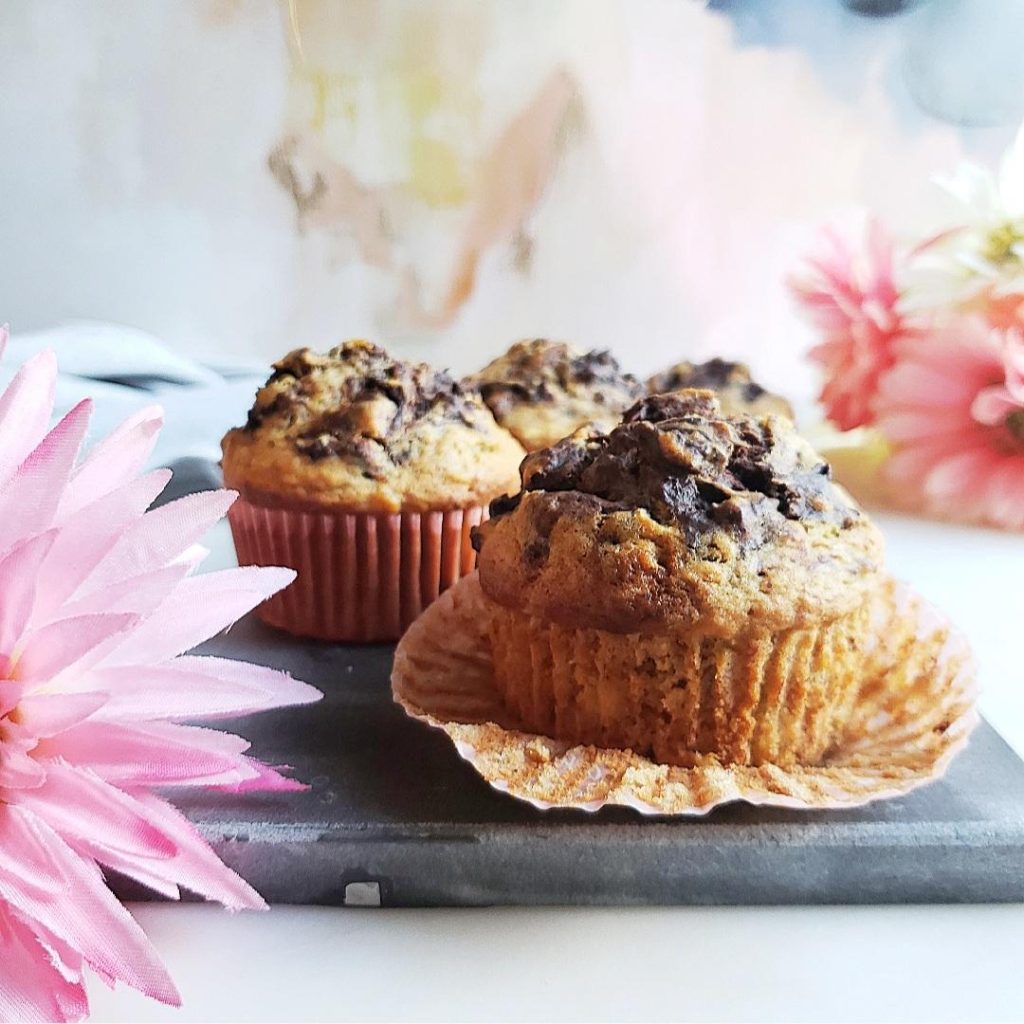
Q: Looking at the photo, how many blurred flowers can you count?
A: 3